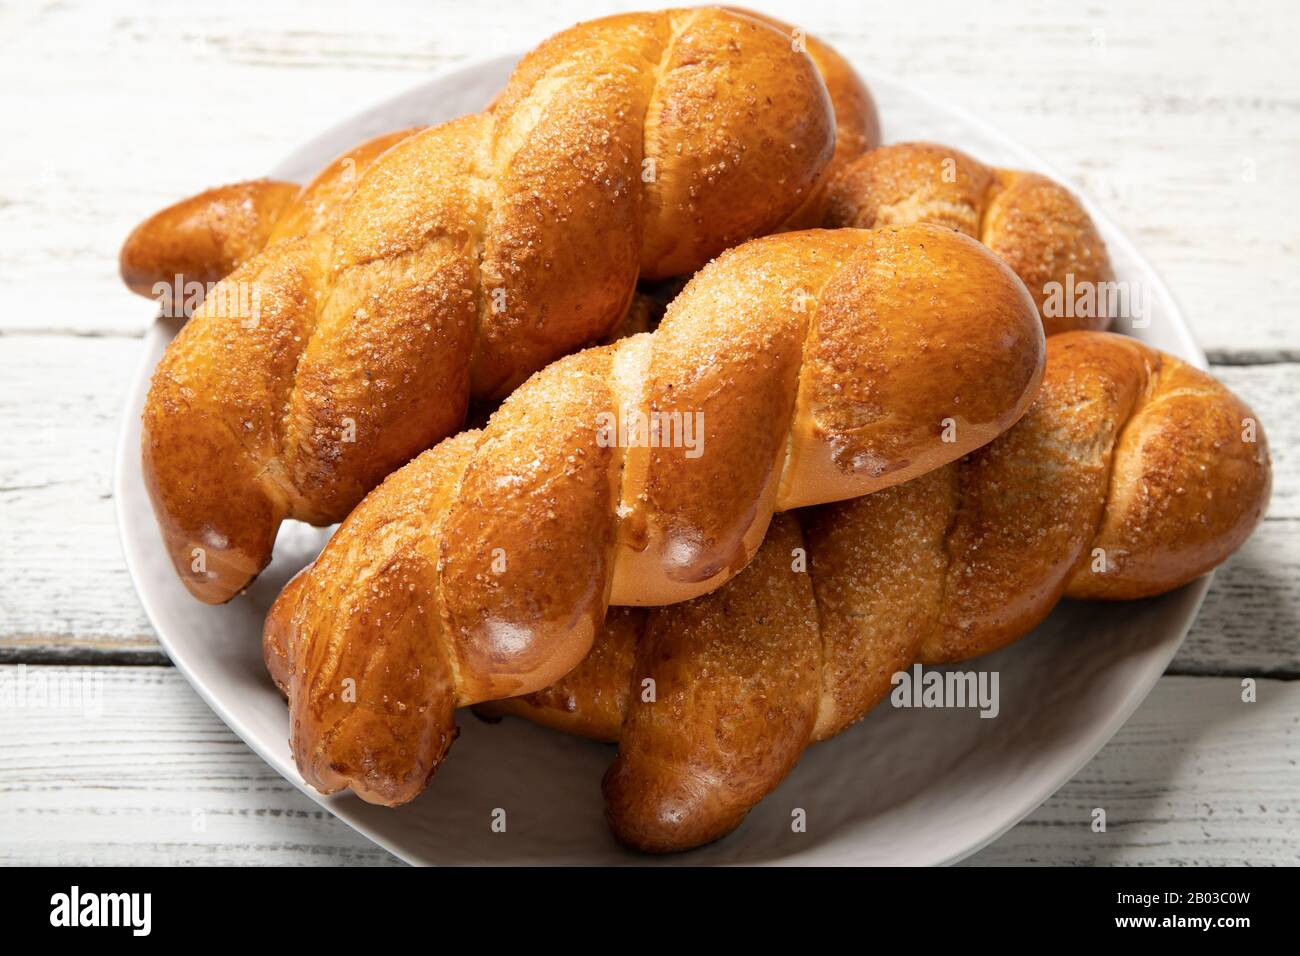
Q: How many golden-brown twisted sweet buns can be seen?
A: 5